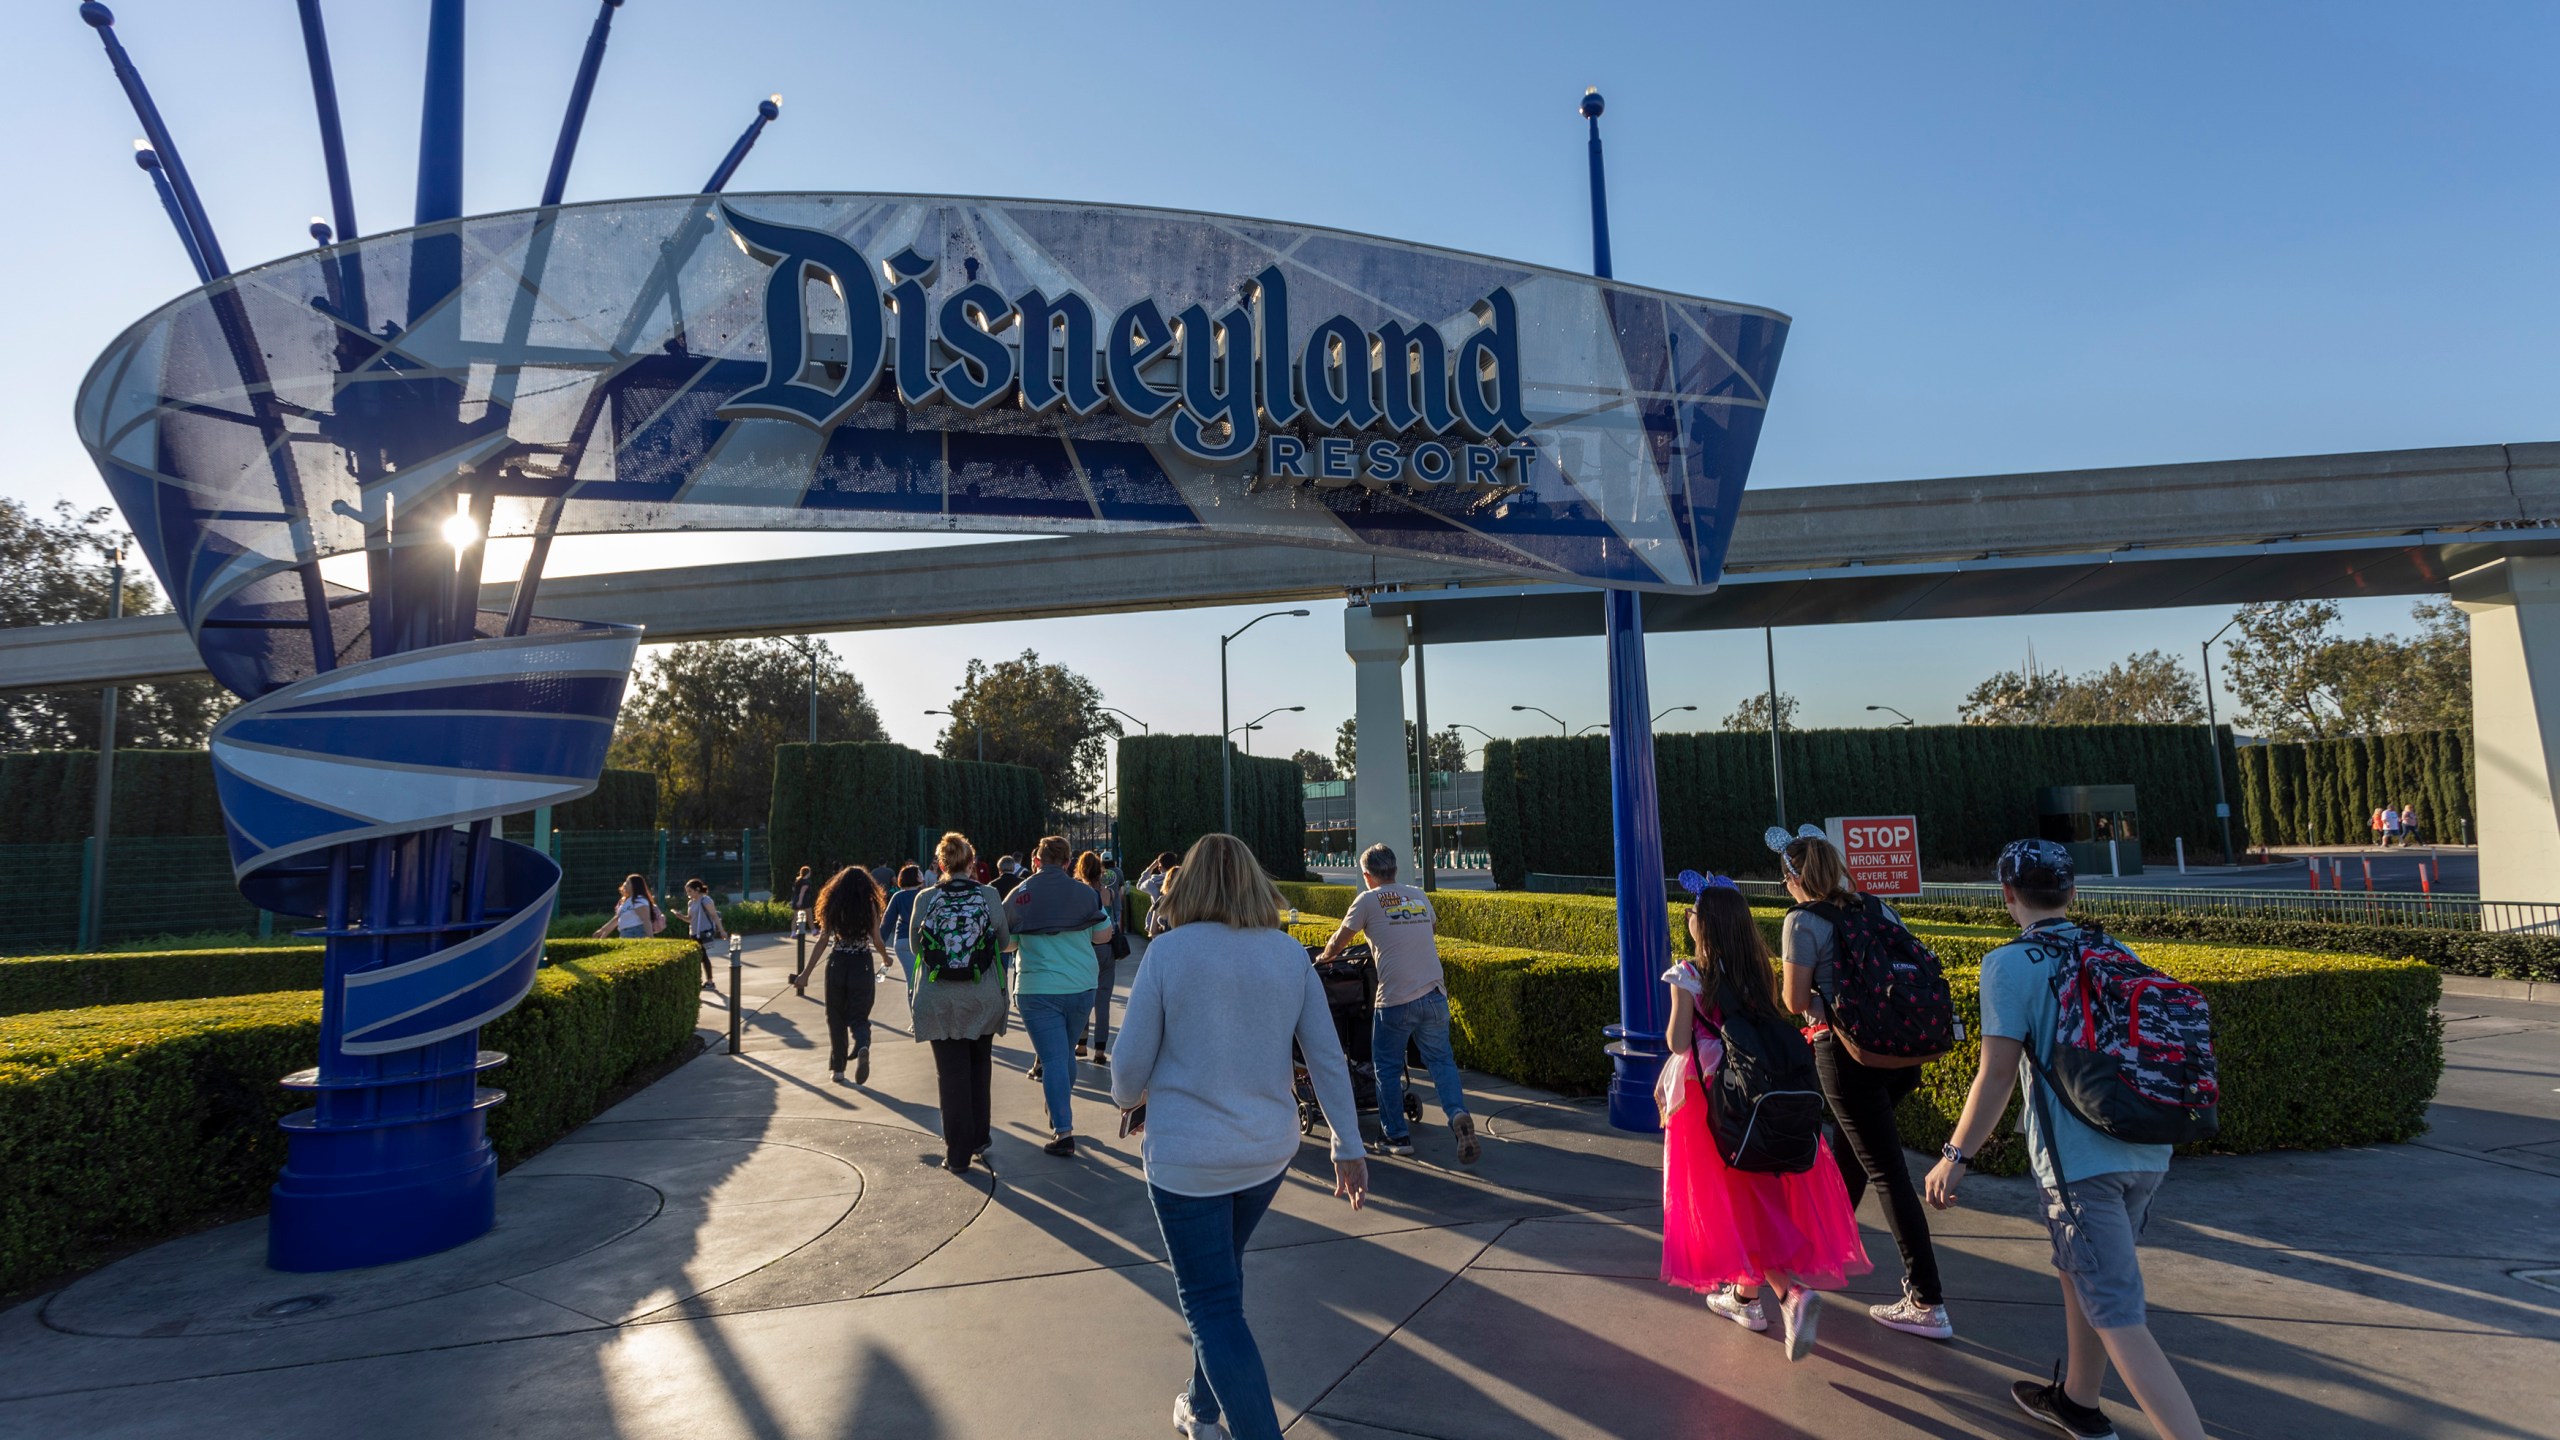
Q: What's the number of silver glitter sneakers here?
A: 3